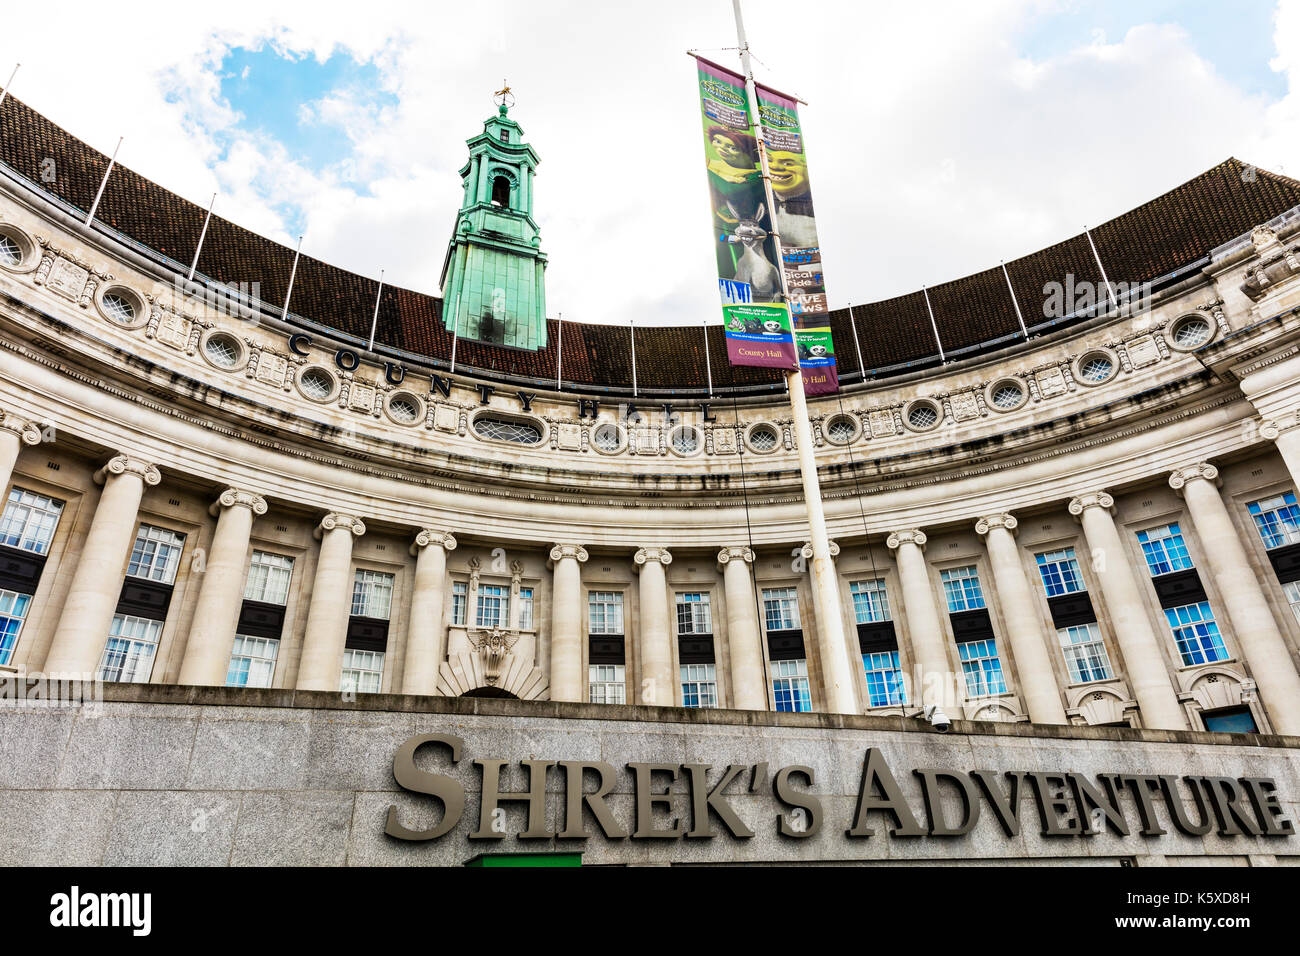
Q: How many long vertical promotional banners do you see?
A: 2